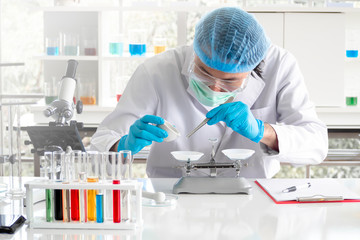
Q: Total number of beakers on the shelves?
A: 12